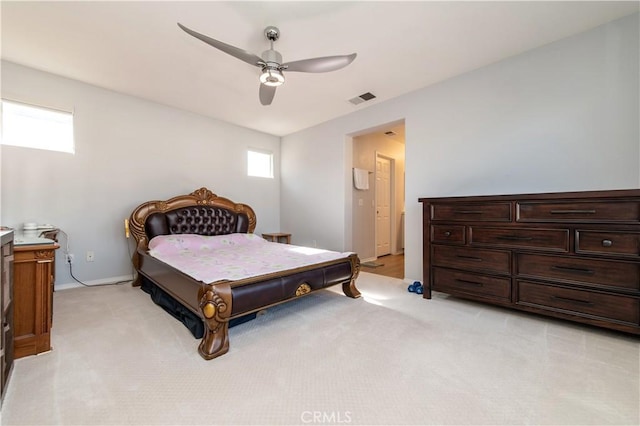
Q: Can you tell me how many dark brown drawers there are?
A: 9